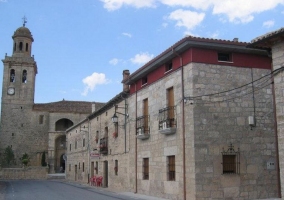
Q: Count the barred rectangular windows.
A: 3